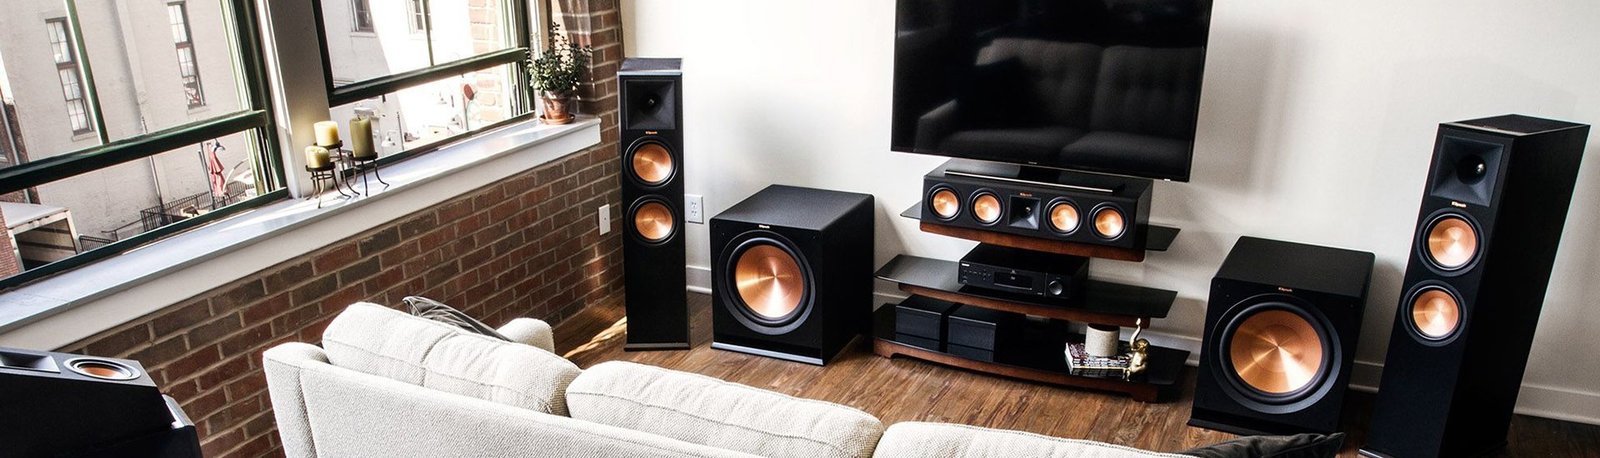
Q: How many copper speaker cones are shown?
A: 11